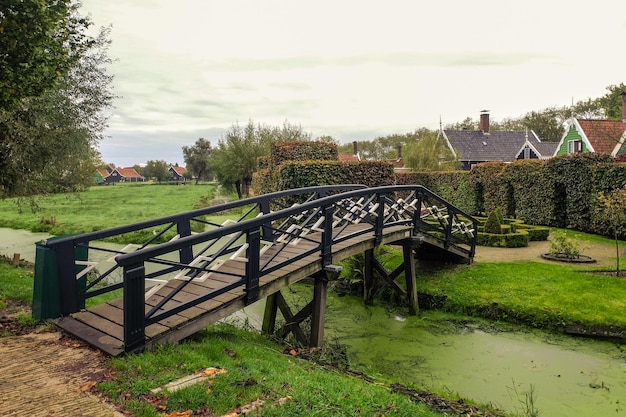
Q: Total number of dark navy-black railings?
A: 2